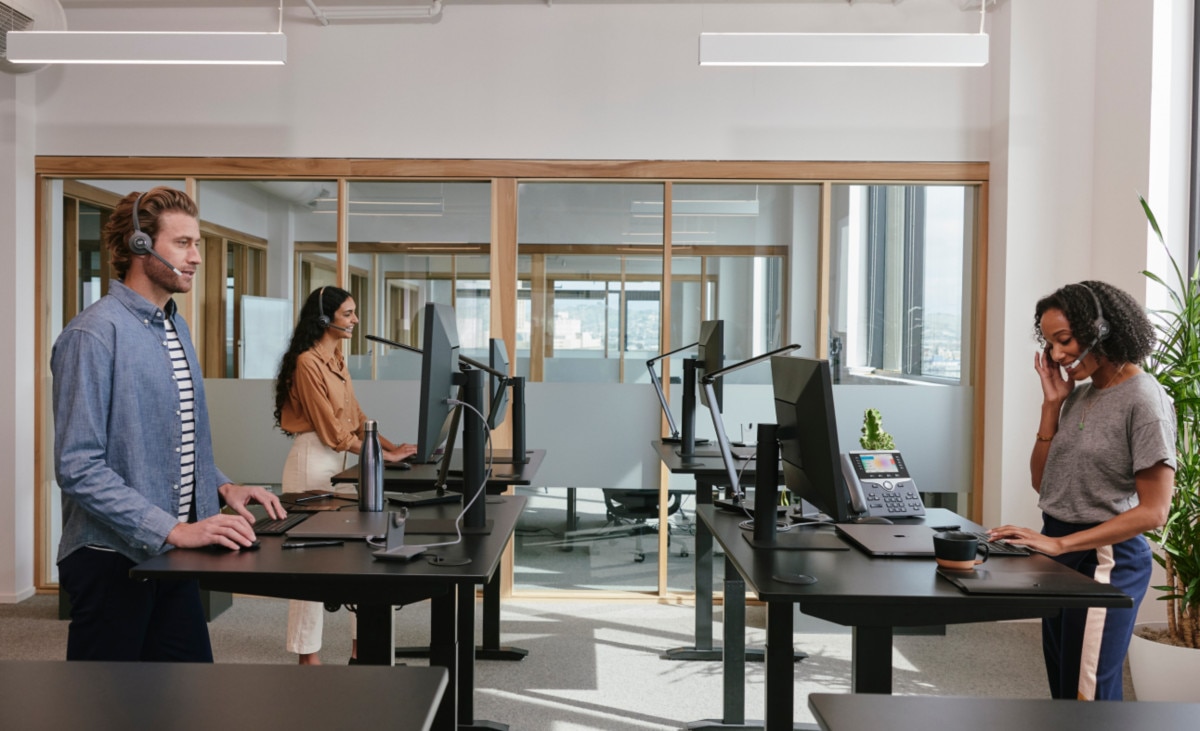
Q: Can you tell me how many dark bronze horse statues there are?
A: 0